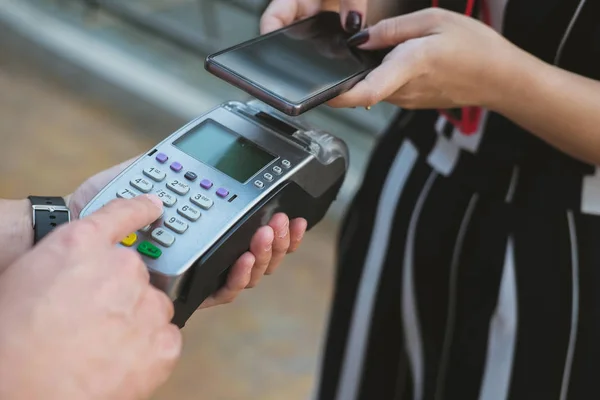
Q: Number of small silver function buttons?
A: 4